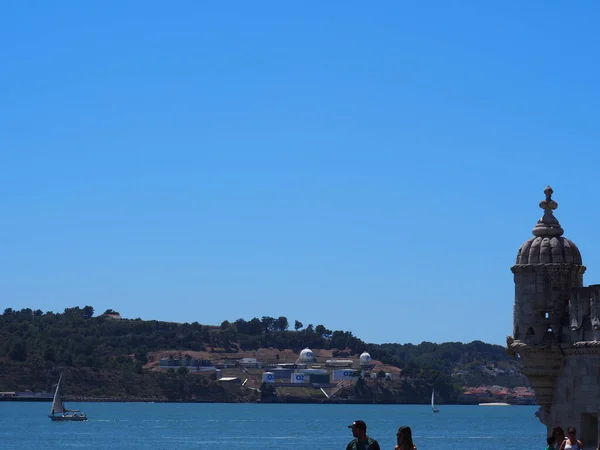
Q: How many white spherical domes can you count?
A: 2